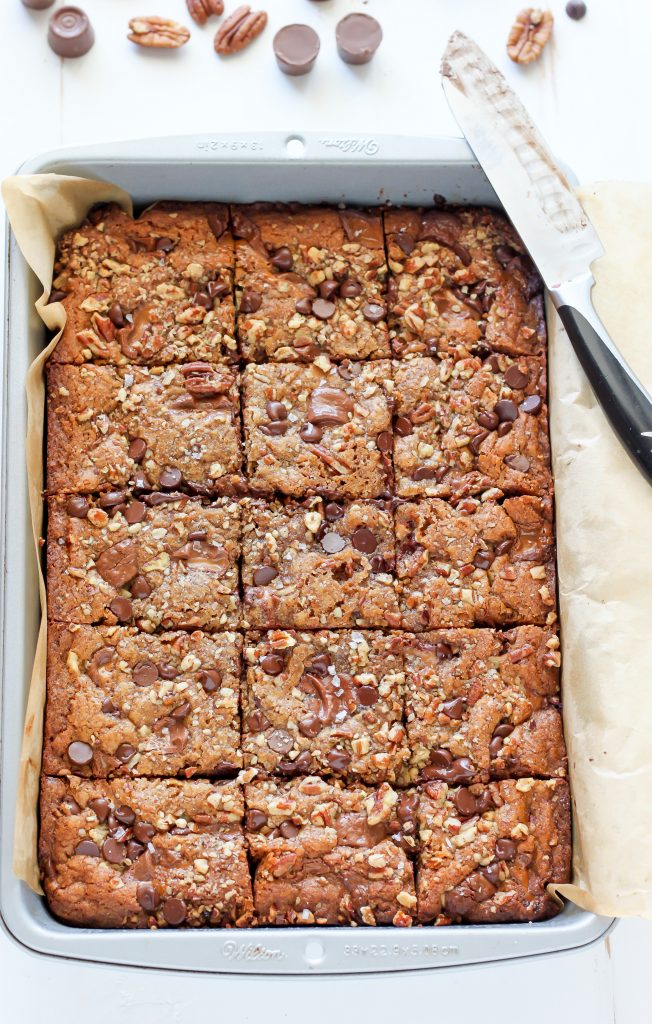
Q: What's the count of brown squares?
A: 15